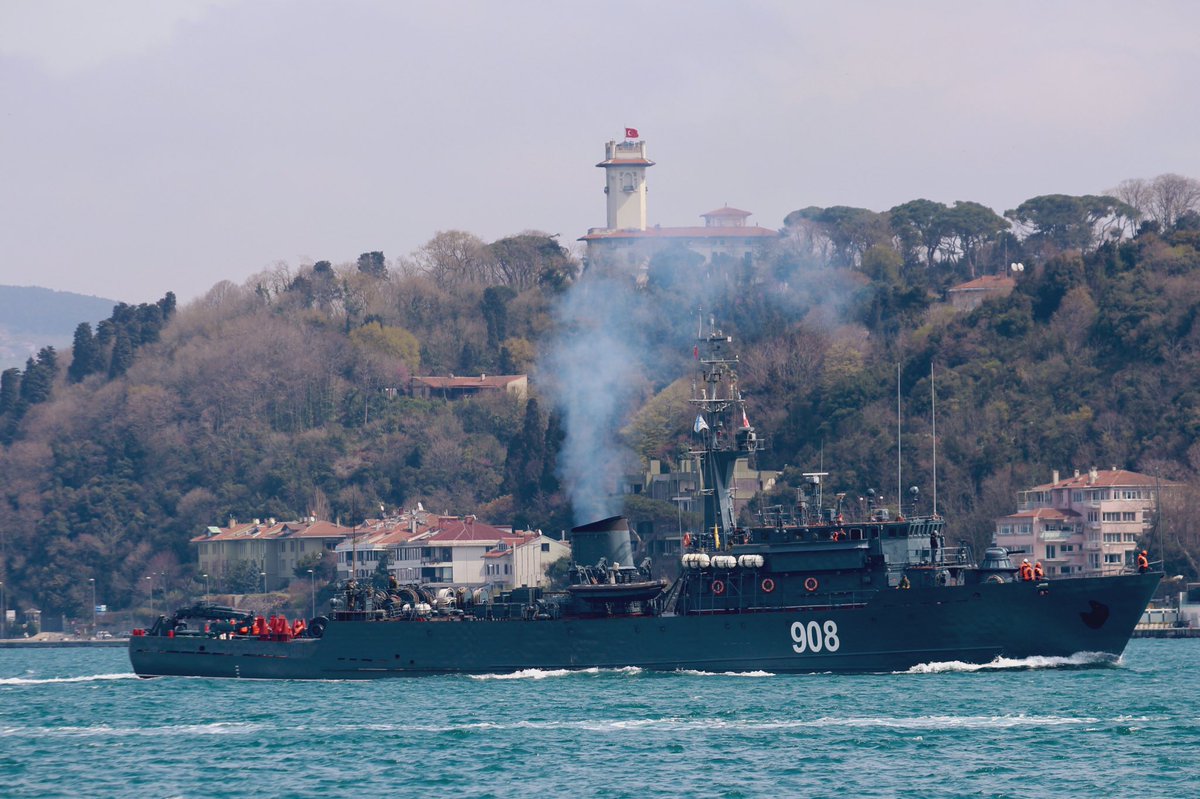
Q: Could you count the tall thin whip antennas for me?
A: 2